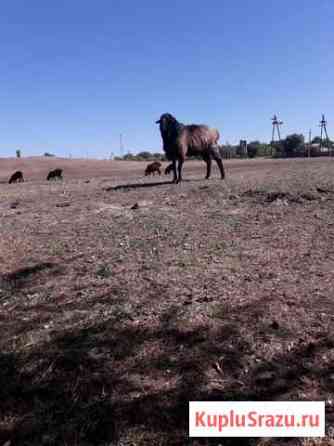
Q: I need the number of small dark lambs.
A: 4